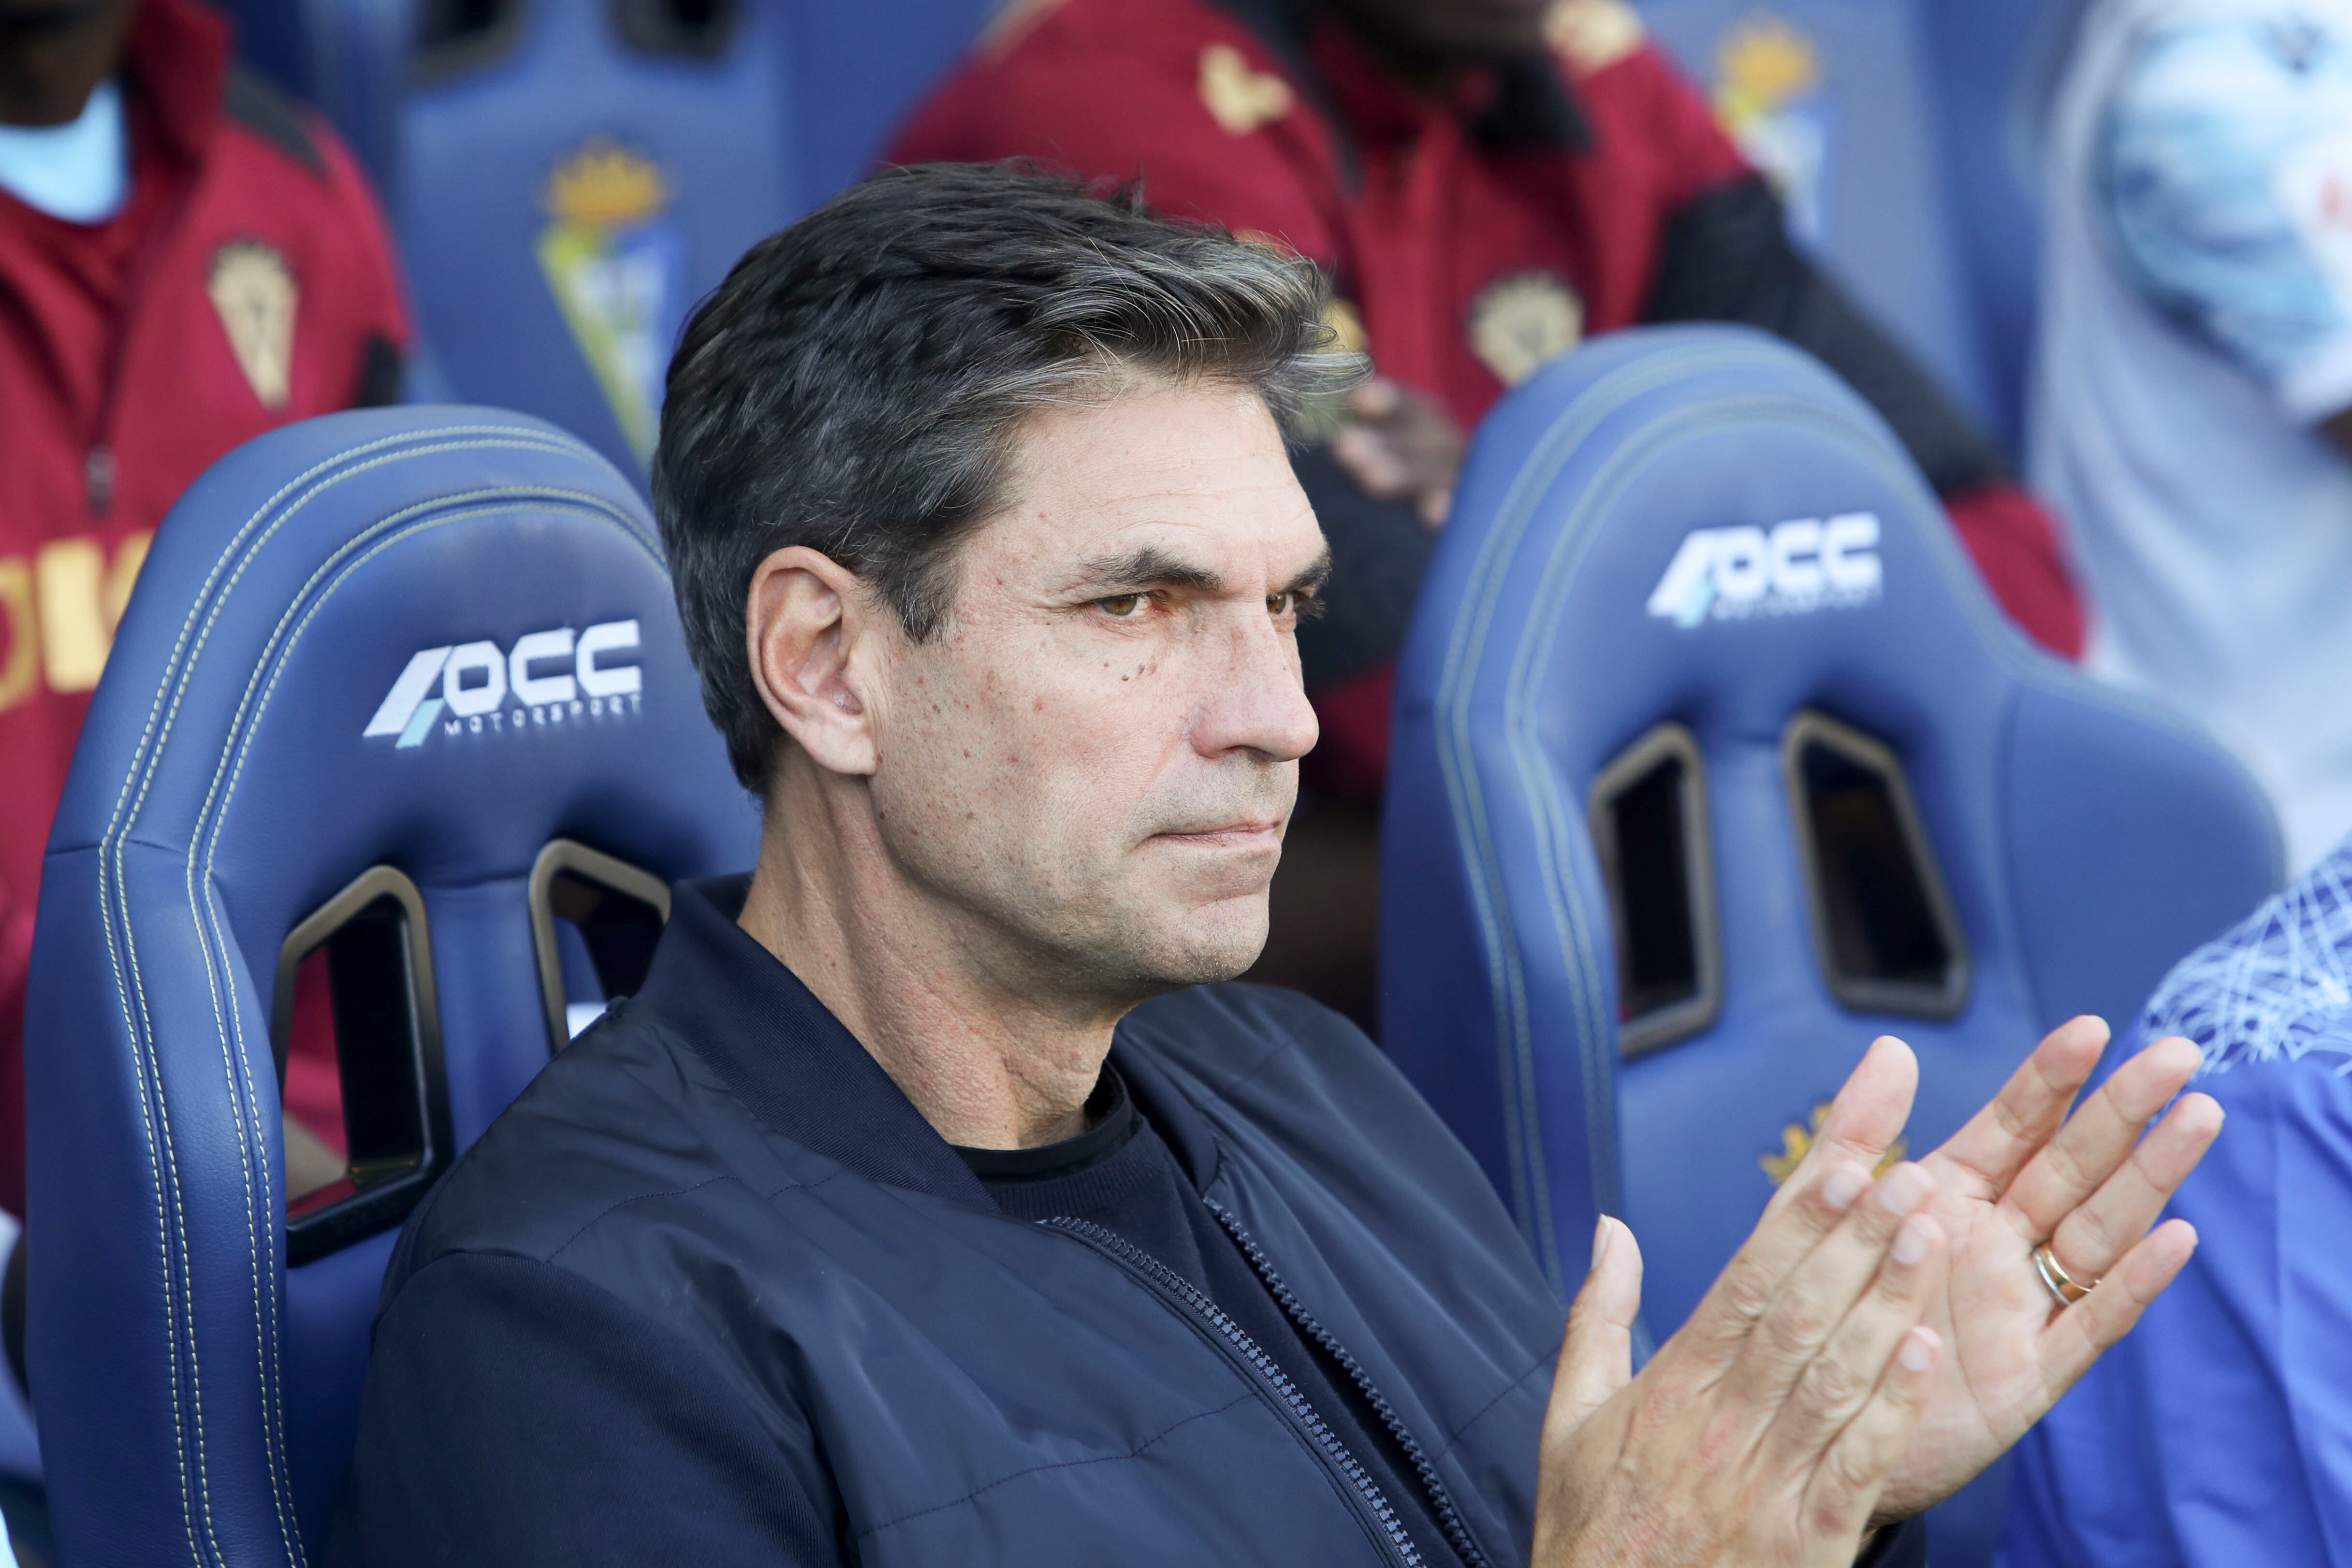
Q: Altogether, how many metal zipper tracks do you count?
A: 2